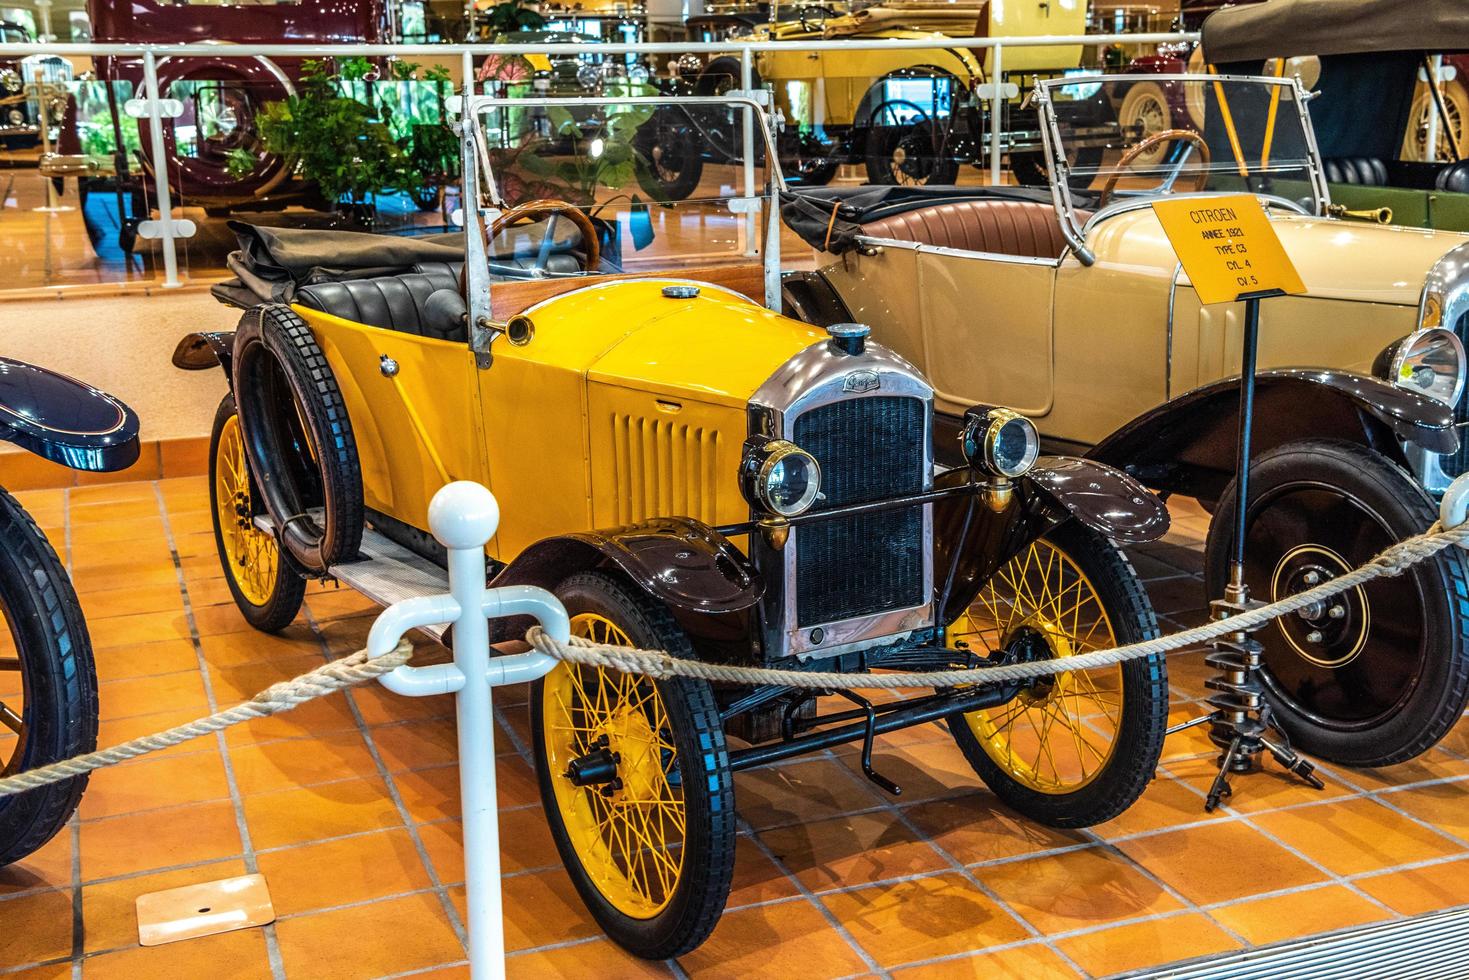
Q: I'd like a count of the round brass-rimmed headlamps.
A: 2